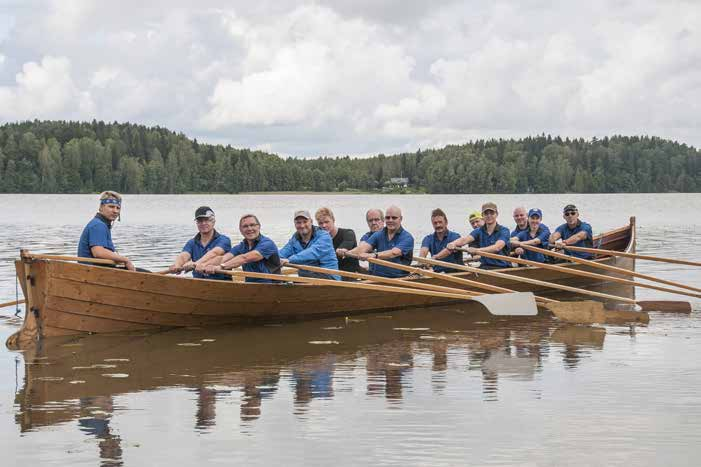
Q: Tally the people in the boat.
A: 13